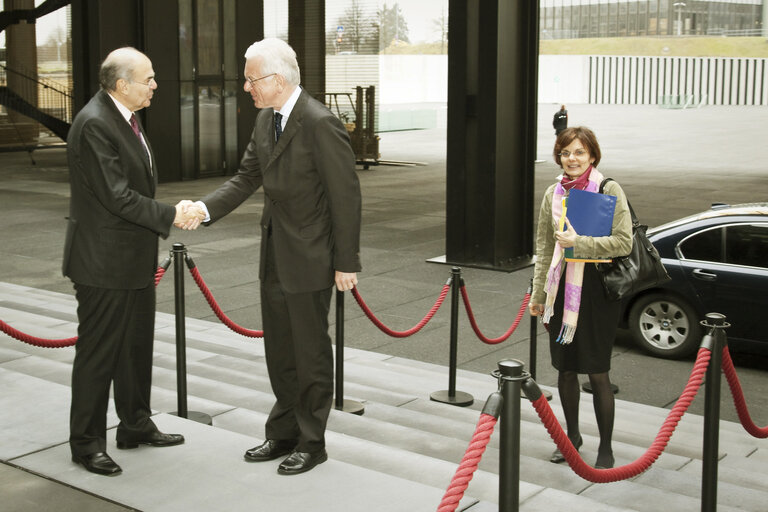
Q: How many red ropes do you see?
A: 7